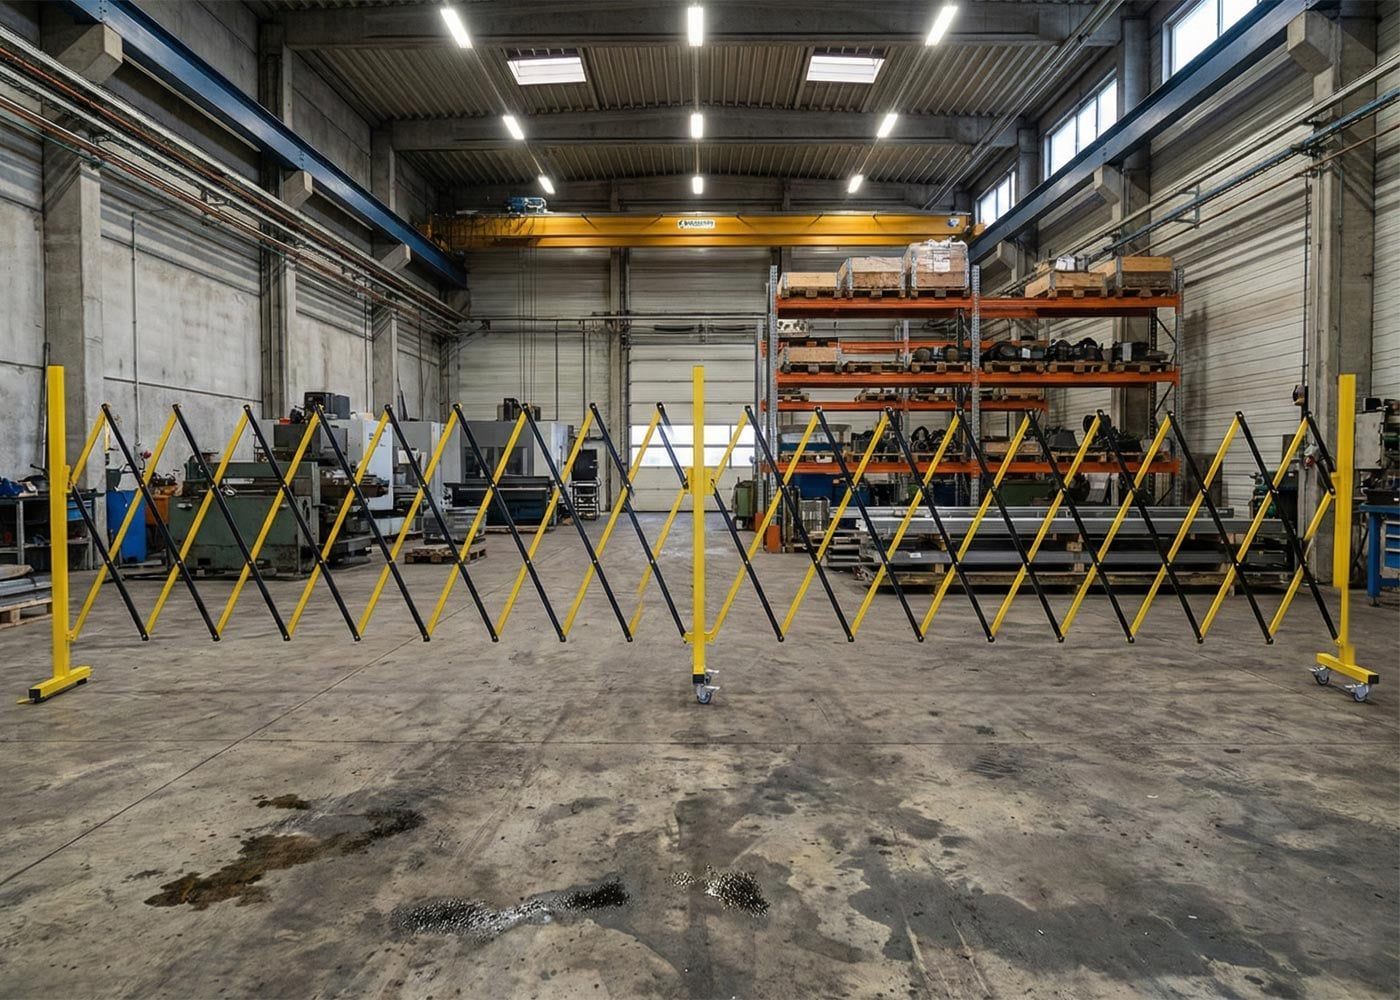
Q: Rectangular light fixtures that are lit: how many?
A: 9